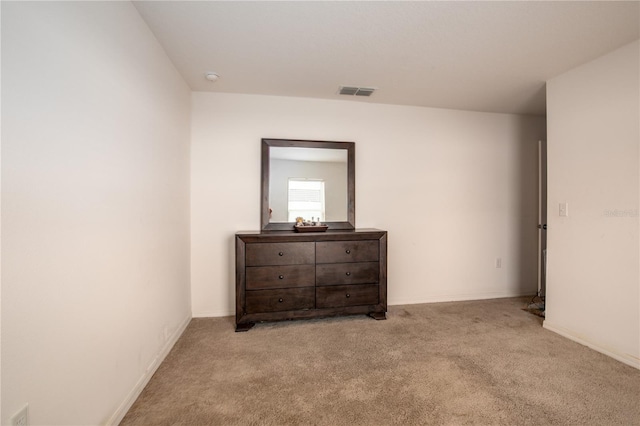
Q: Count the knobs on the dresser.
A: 6